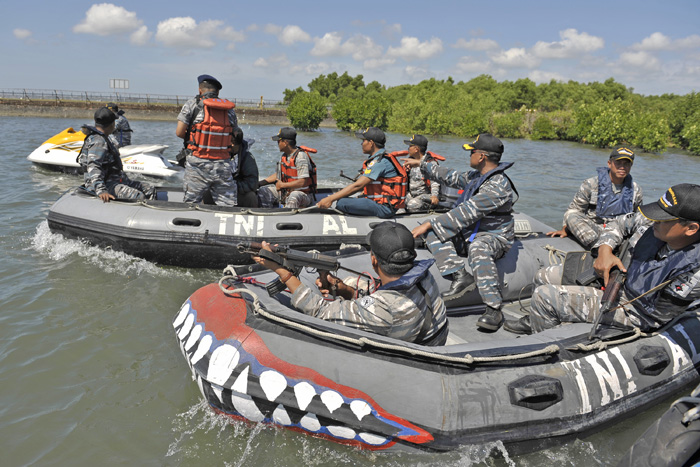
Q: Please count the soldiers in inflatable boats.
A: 10